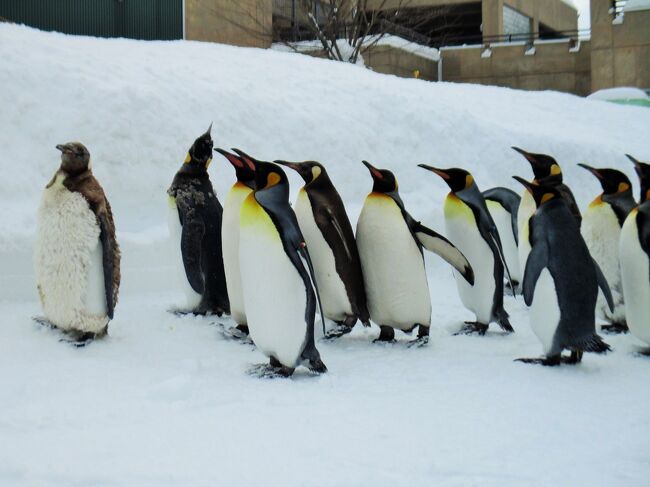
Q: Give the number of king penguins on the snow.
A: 12